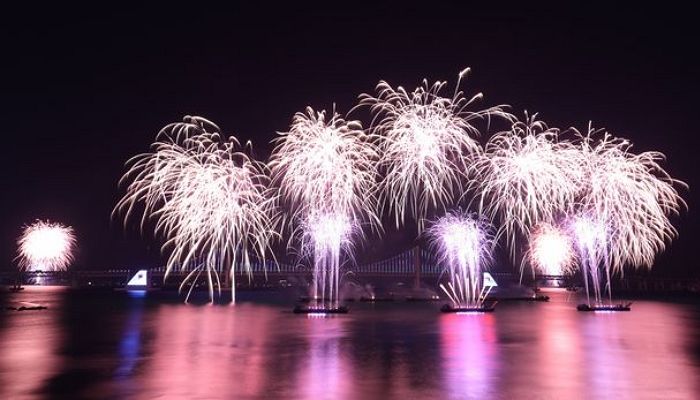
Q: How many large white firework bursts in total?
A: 5